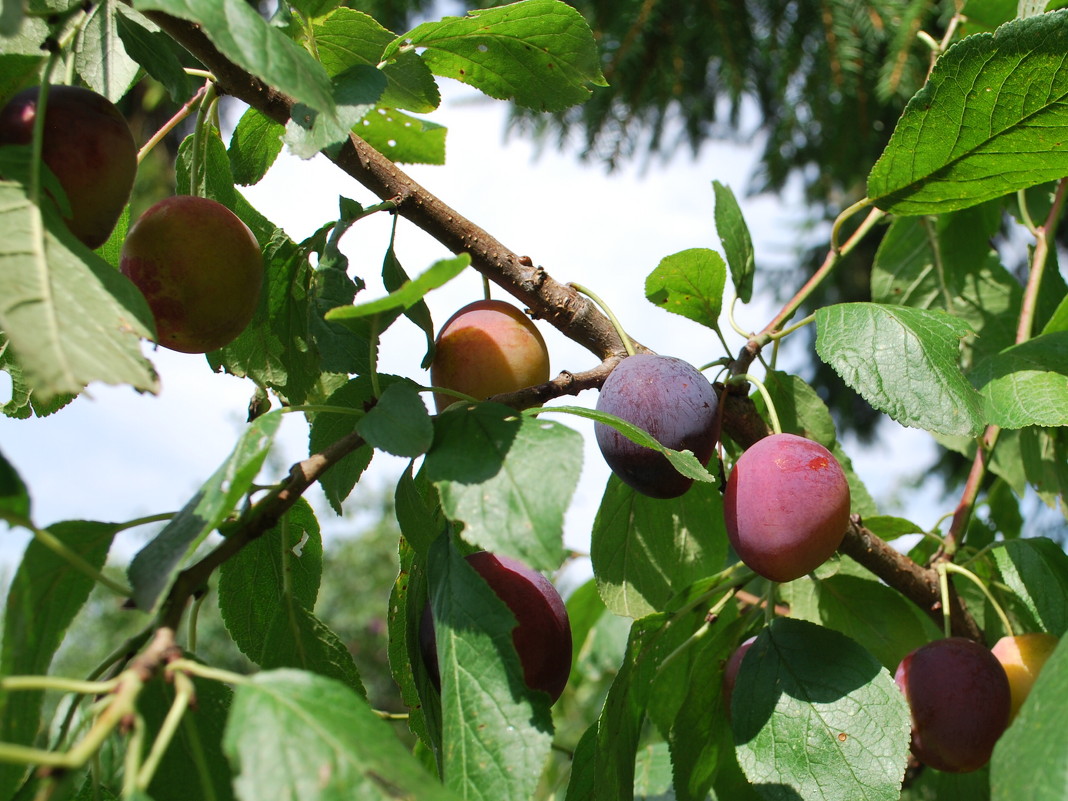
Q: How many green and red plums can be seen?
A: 9